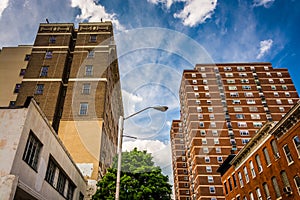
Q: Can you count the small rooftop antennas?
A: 2